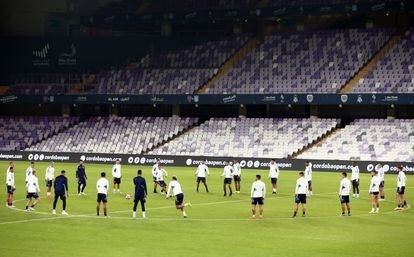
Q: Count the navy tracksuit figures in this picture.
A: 3